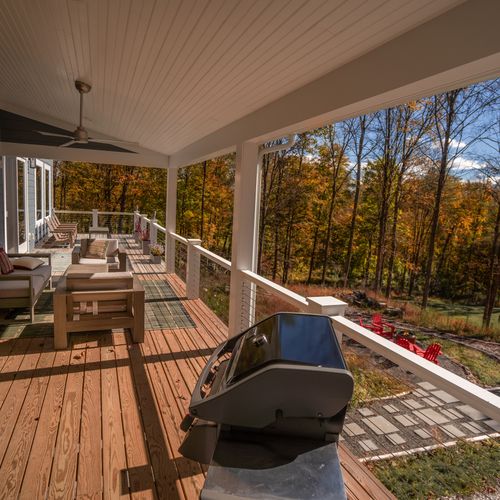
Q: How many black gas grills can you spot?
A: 1